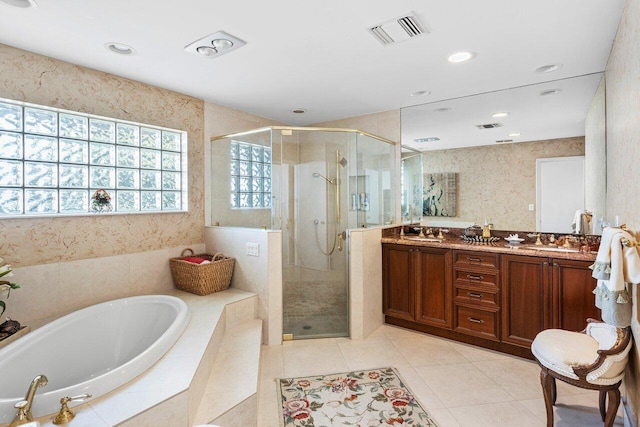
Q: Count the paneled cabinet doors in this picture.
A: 4